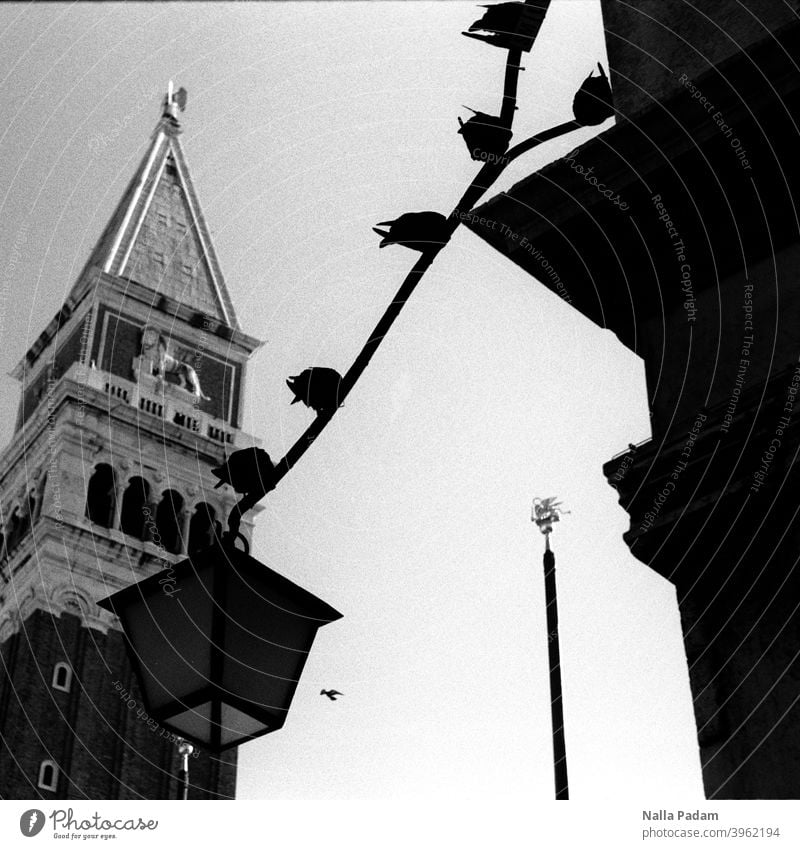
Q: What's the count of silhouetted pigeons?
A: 7